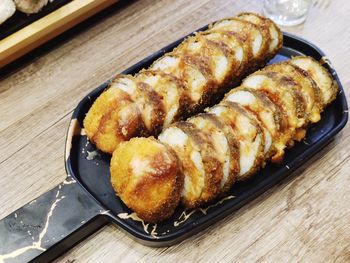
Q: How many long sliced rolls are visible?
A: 2